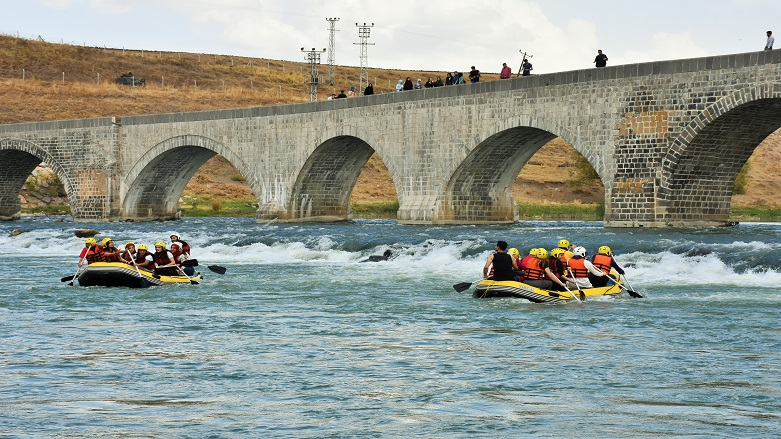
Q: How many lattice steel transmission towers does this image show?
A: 3